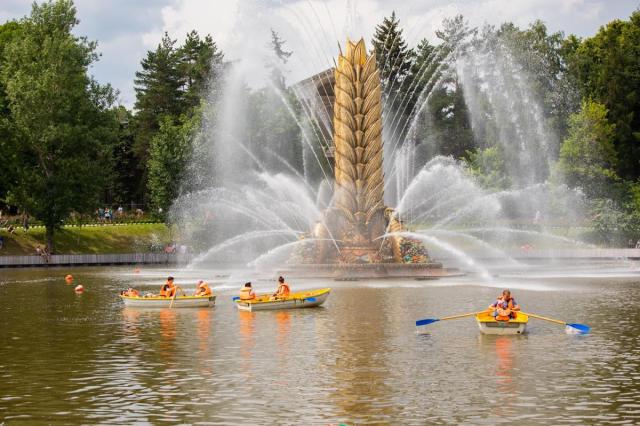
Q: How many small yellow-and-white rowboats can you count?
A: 3